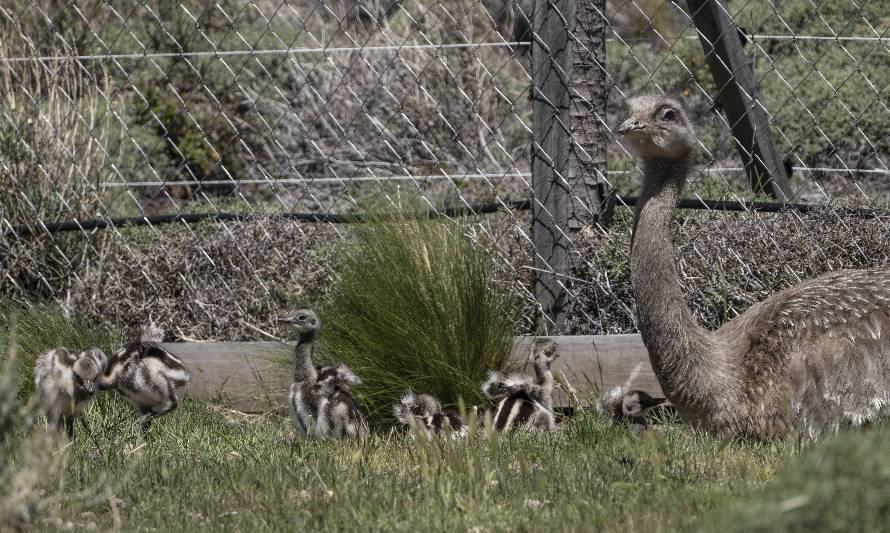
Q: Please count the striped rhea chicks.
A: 6